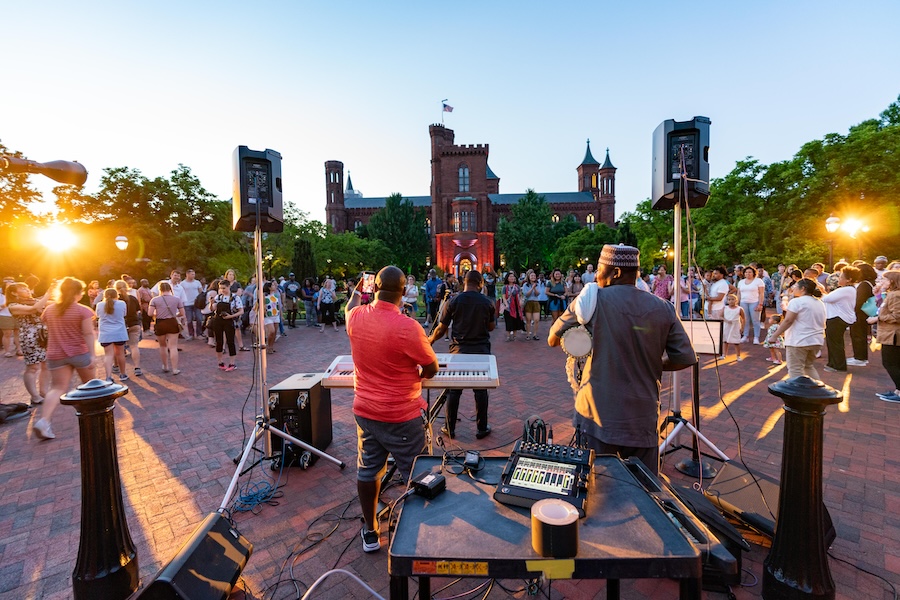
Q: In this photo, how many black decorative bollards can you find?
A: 2